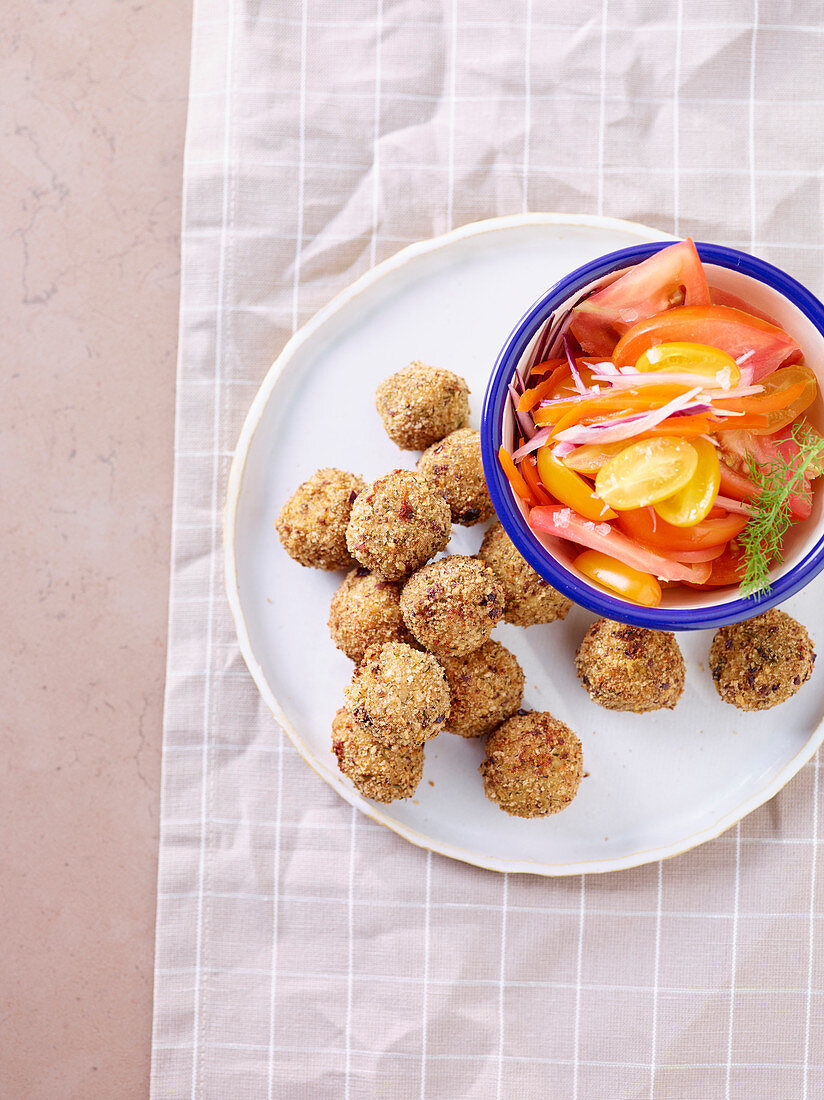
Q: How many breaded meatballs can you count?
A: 13